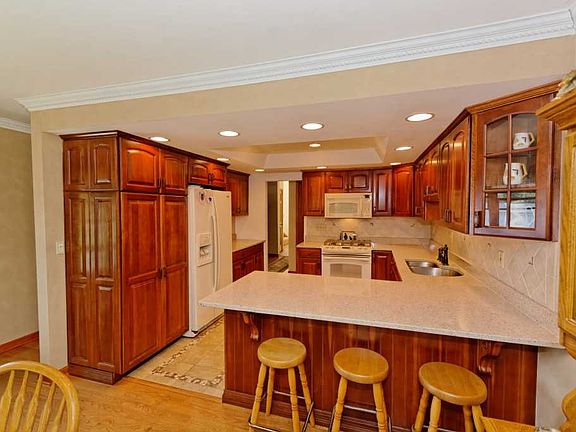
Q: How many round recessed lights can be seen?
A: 10